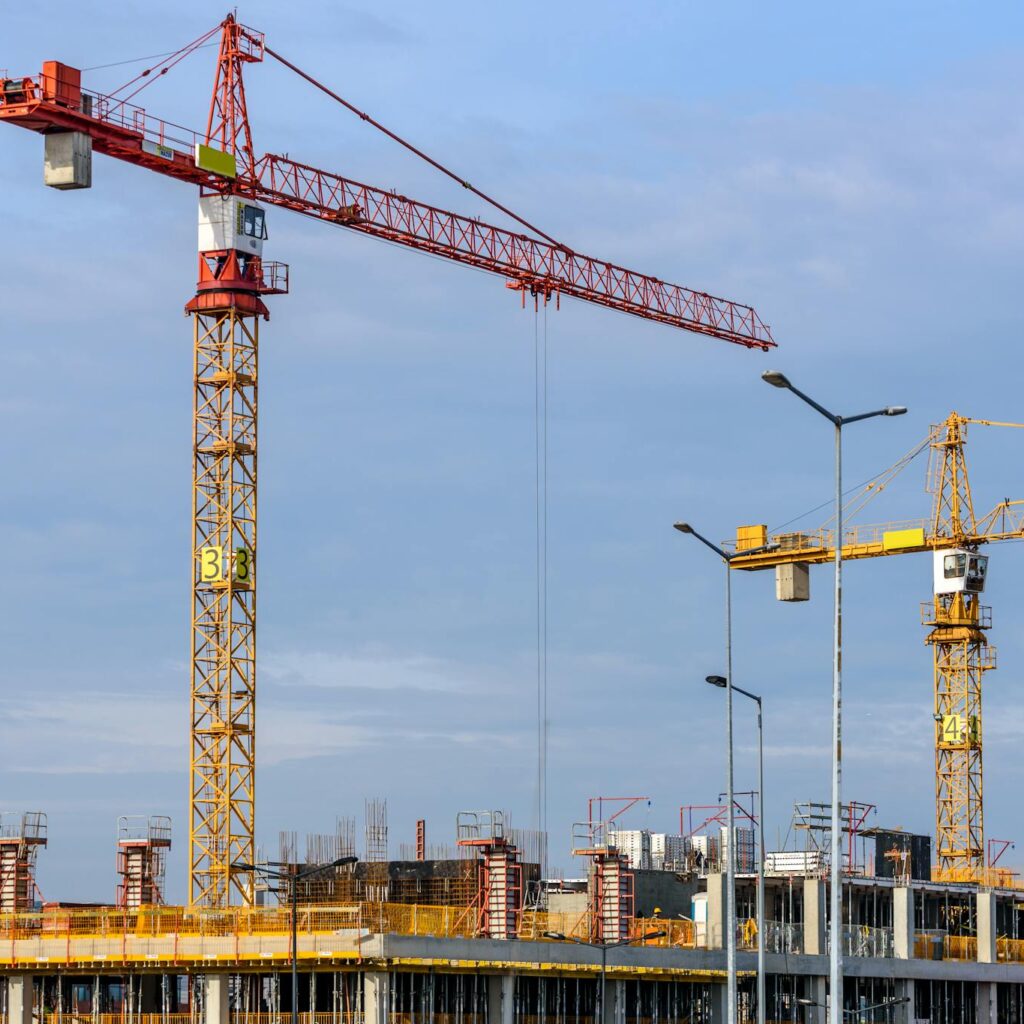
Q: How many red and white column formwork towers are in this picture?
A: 4